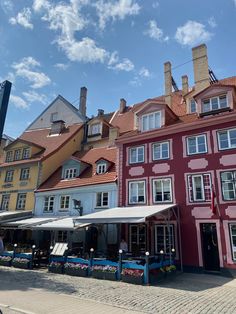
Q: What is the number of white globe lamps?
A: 9